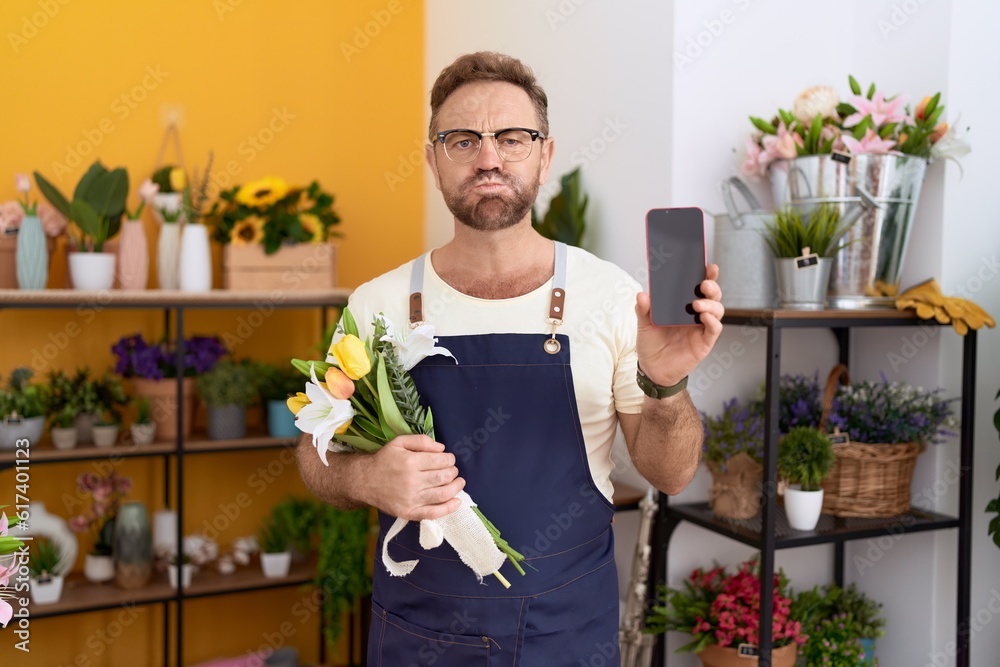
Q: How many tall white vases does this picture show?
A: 2